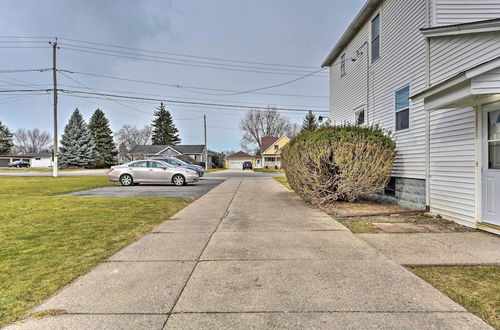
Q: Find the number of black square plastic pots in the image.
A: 0